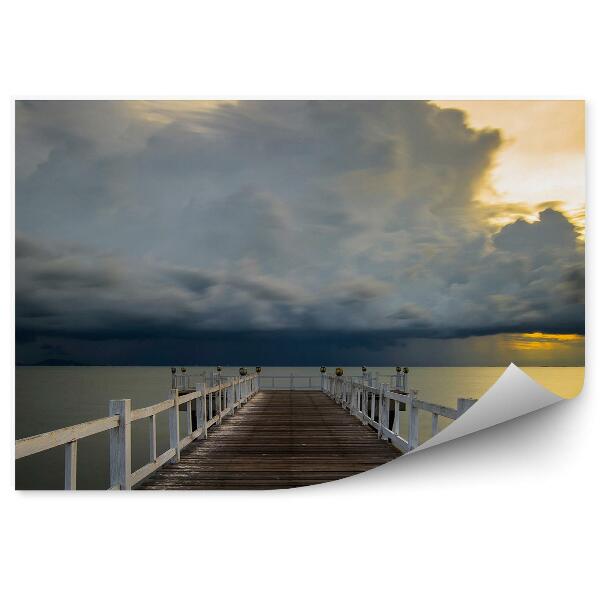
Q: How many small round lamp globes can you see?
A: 10